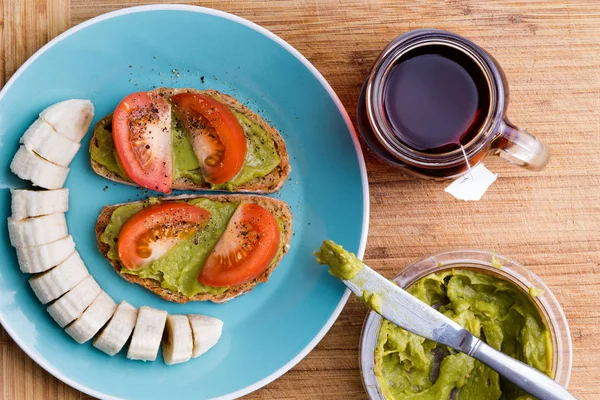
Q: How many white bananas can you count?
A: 13